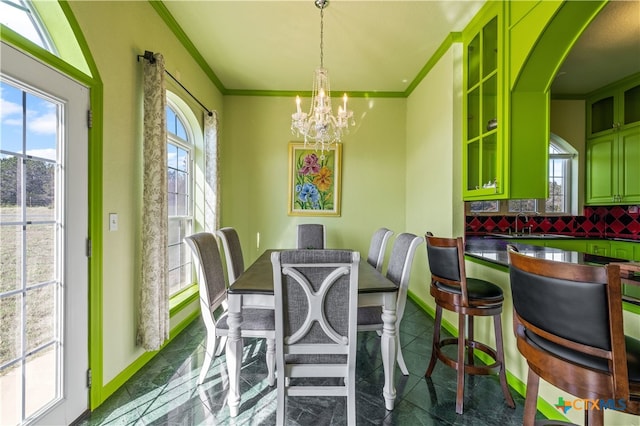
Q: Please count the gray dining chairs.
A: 6